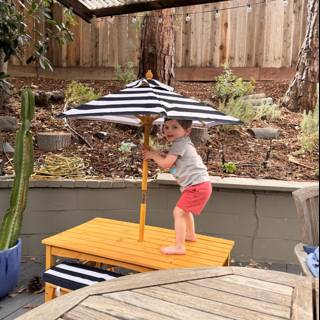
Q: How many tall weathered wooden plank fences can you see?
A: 1